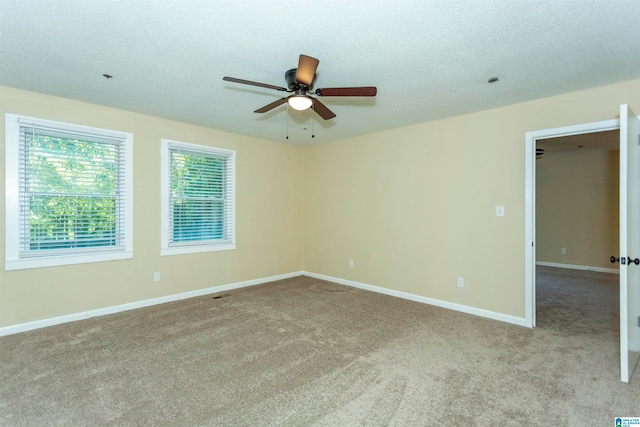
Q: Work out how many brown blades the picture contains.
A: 5